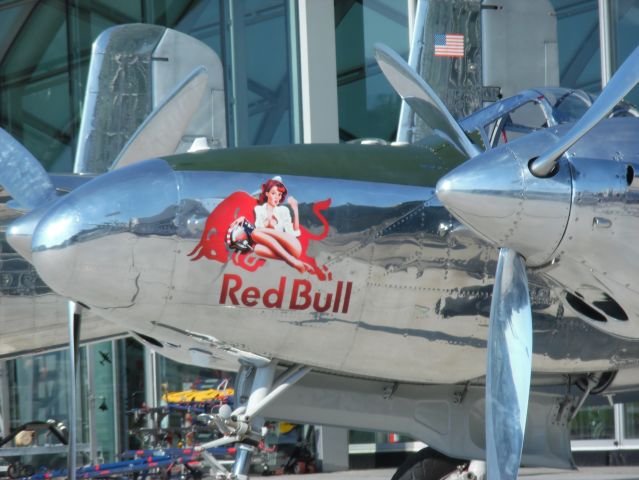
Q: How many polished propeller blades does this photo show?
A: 6